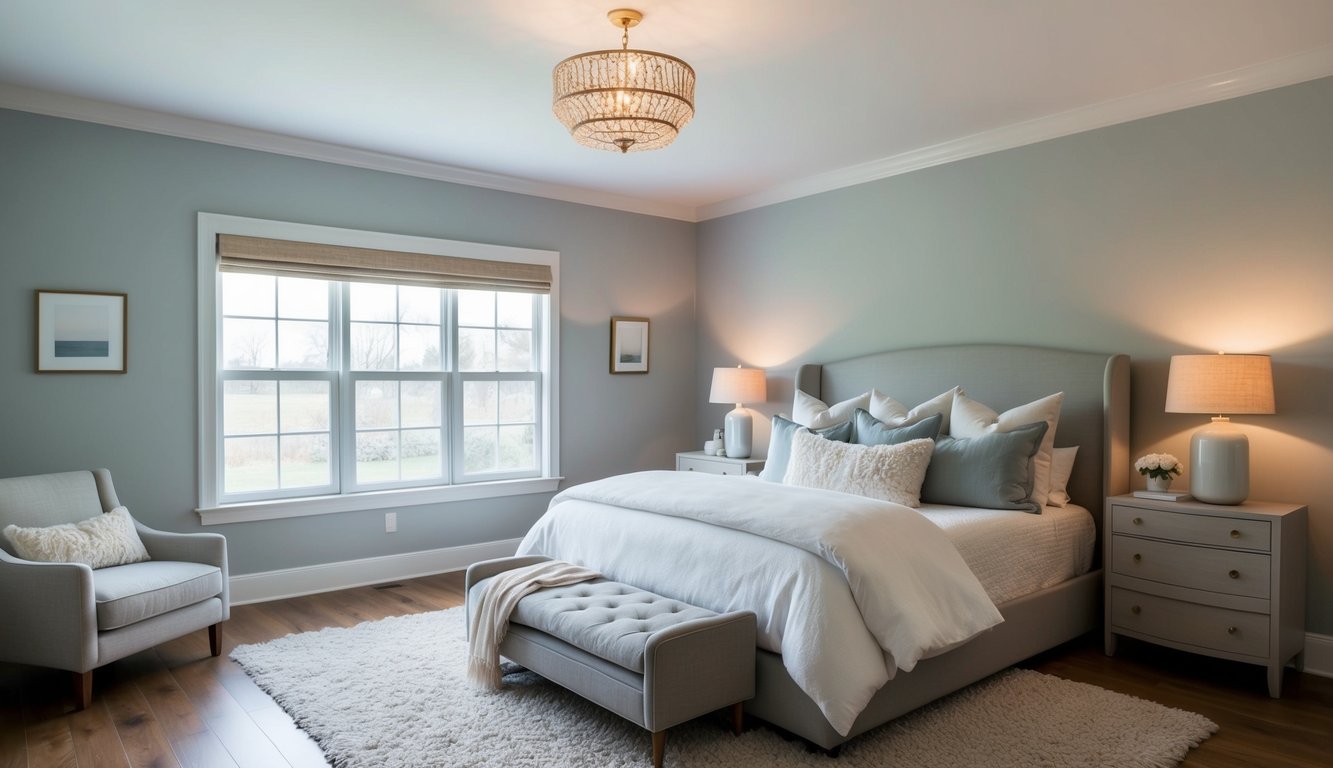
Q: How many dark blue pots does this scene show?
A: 0